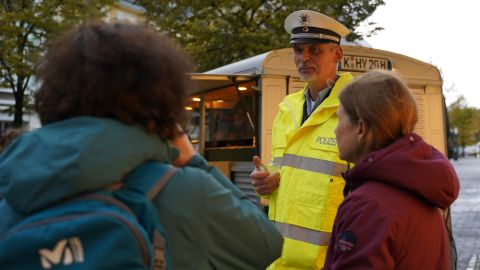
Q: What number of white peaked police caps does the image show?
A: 1